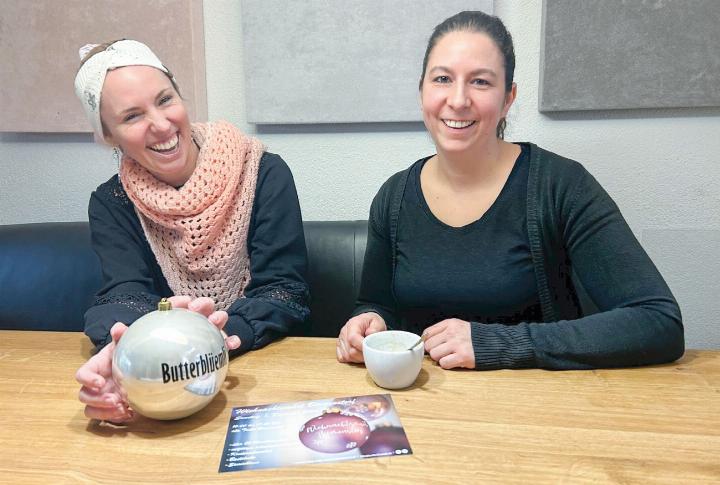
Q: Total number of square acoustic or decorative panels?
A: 3